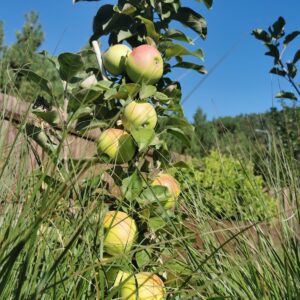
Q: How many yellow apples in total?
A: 7